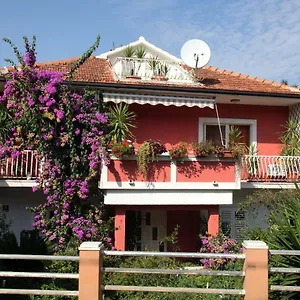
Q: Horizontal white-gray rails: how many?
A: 9